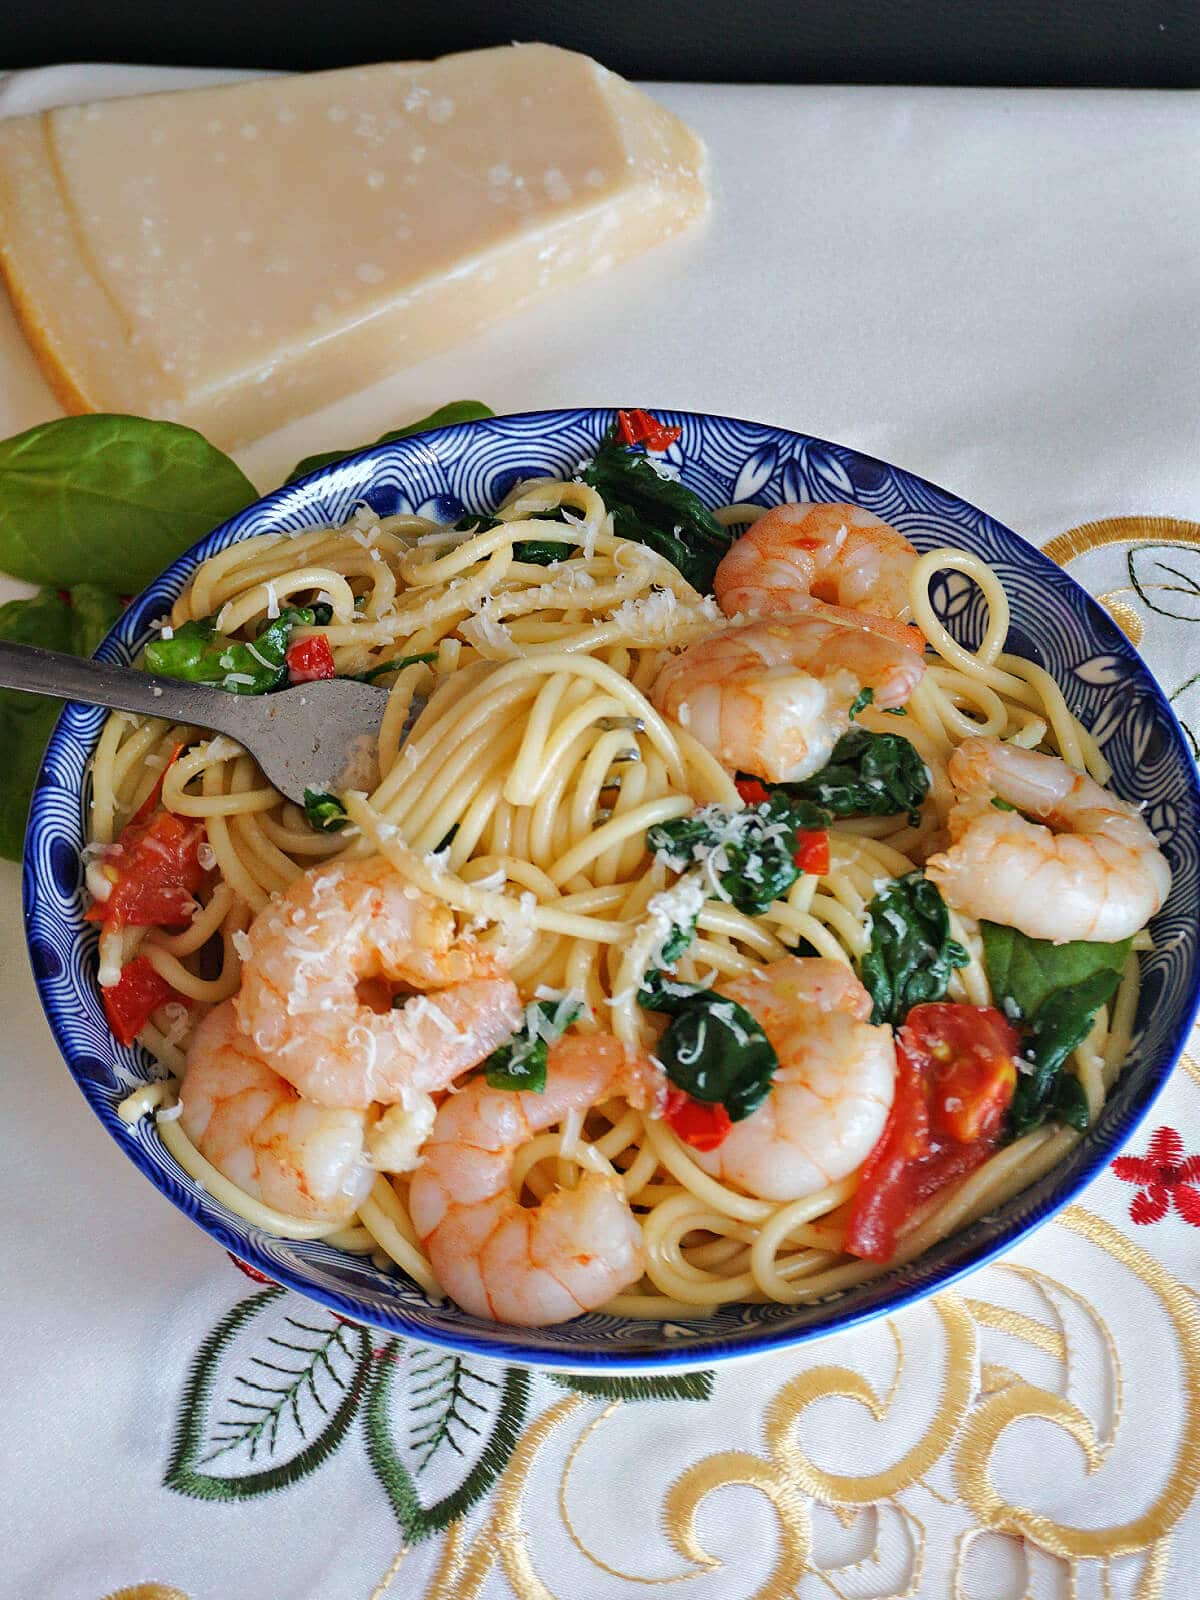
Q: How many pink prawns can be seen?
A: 7